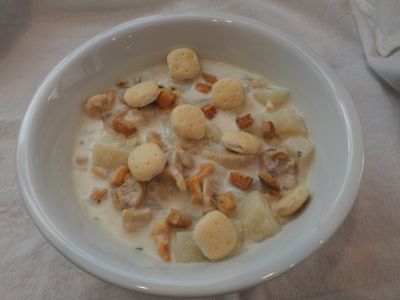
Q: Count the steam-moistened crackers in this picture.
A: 8